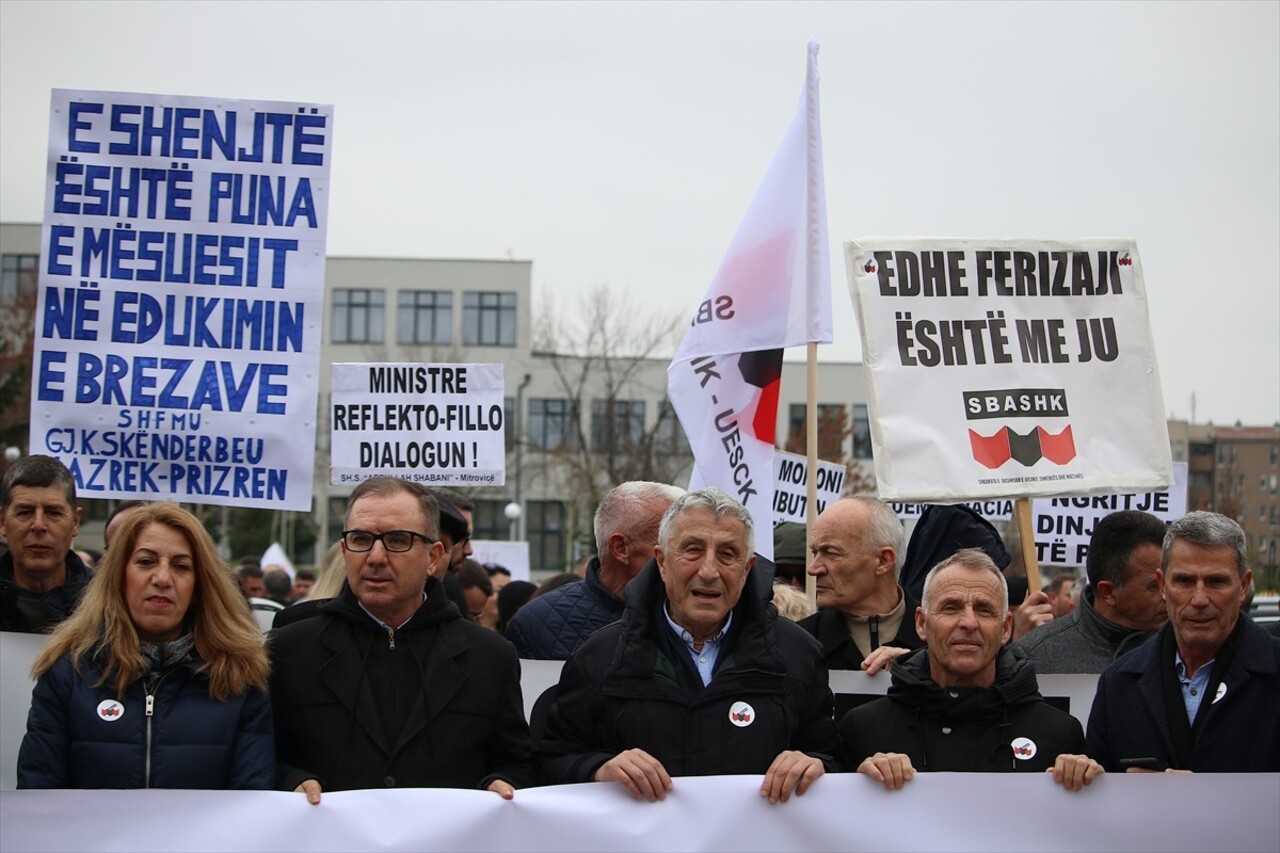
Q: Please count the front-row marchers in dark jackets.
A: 5